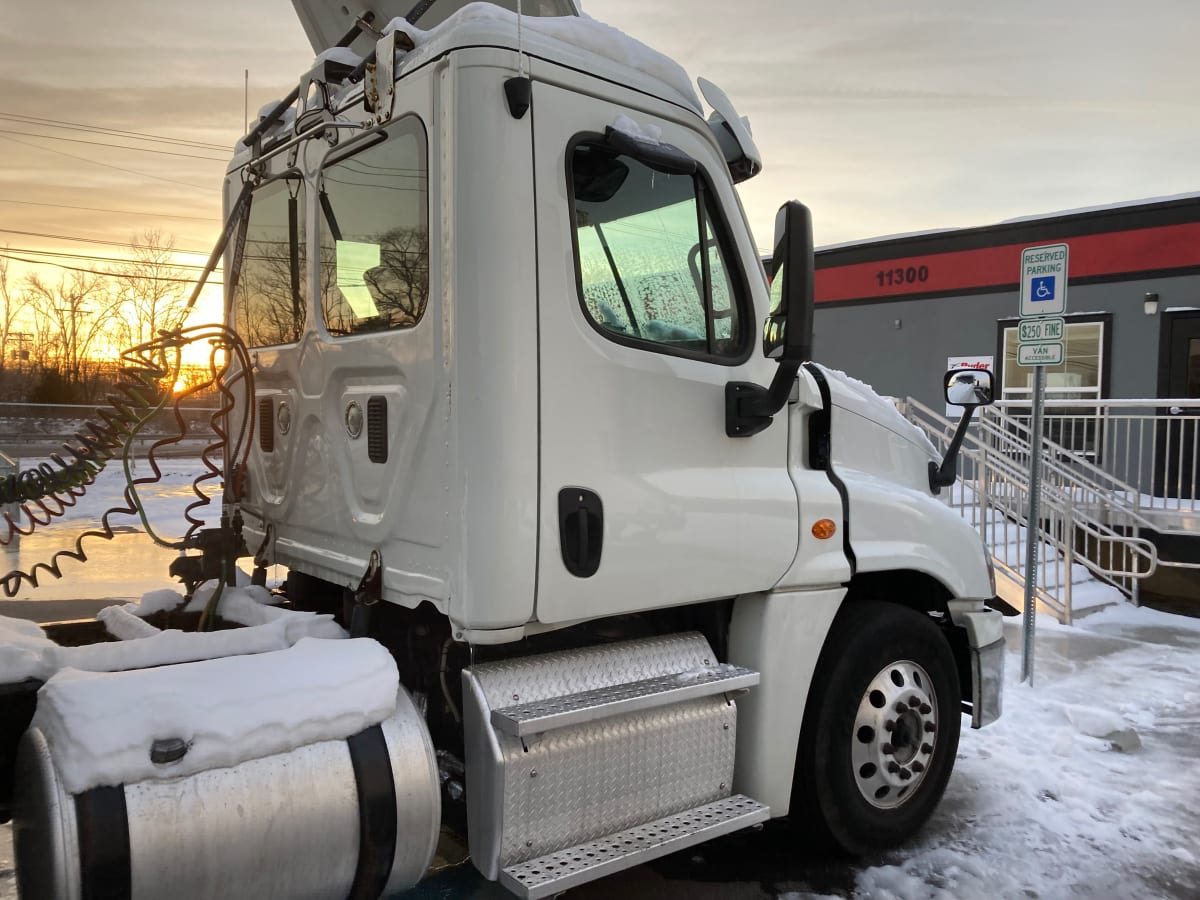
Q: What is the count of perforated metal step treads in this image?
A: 2